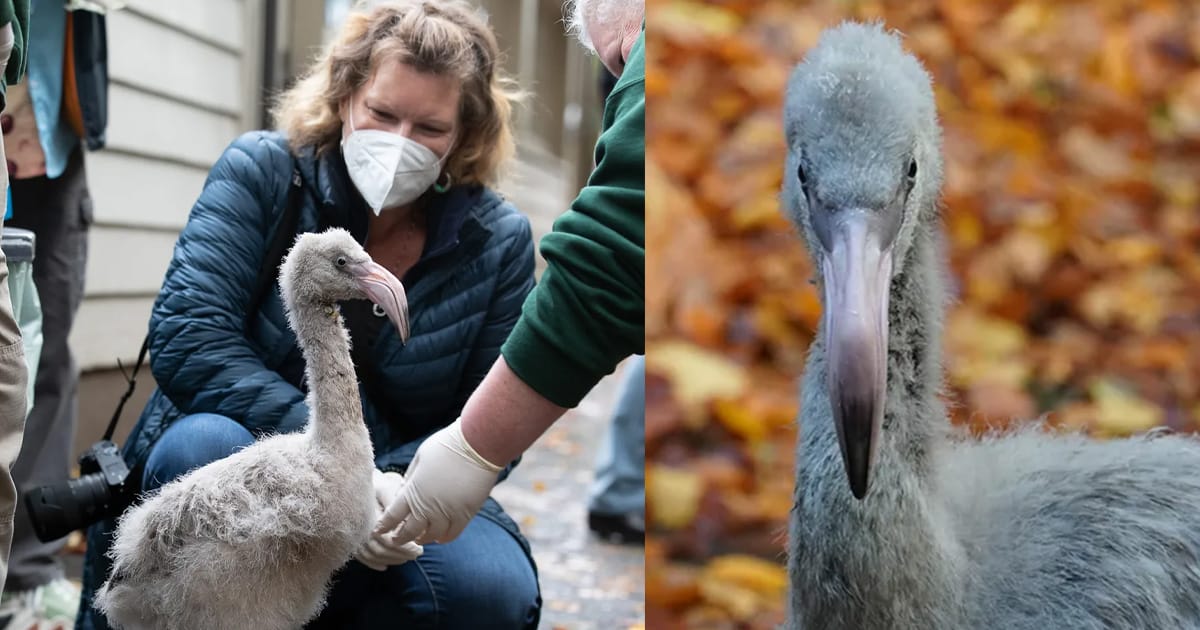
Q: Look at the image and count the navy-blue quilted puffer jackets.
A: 1